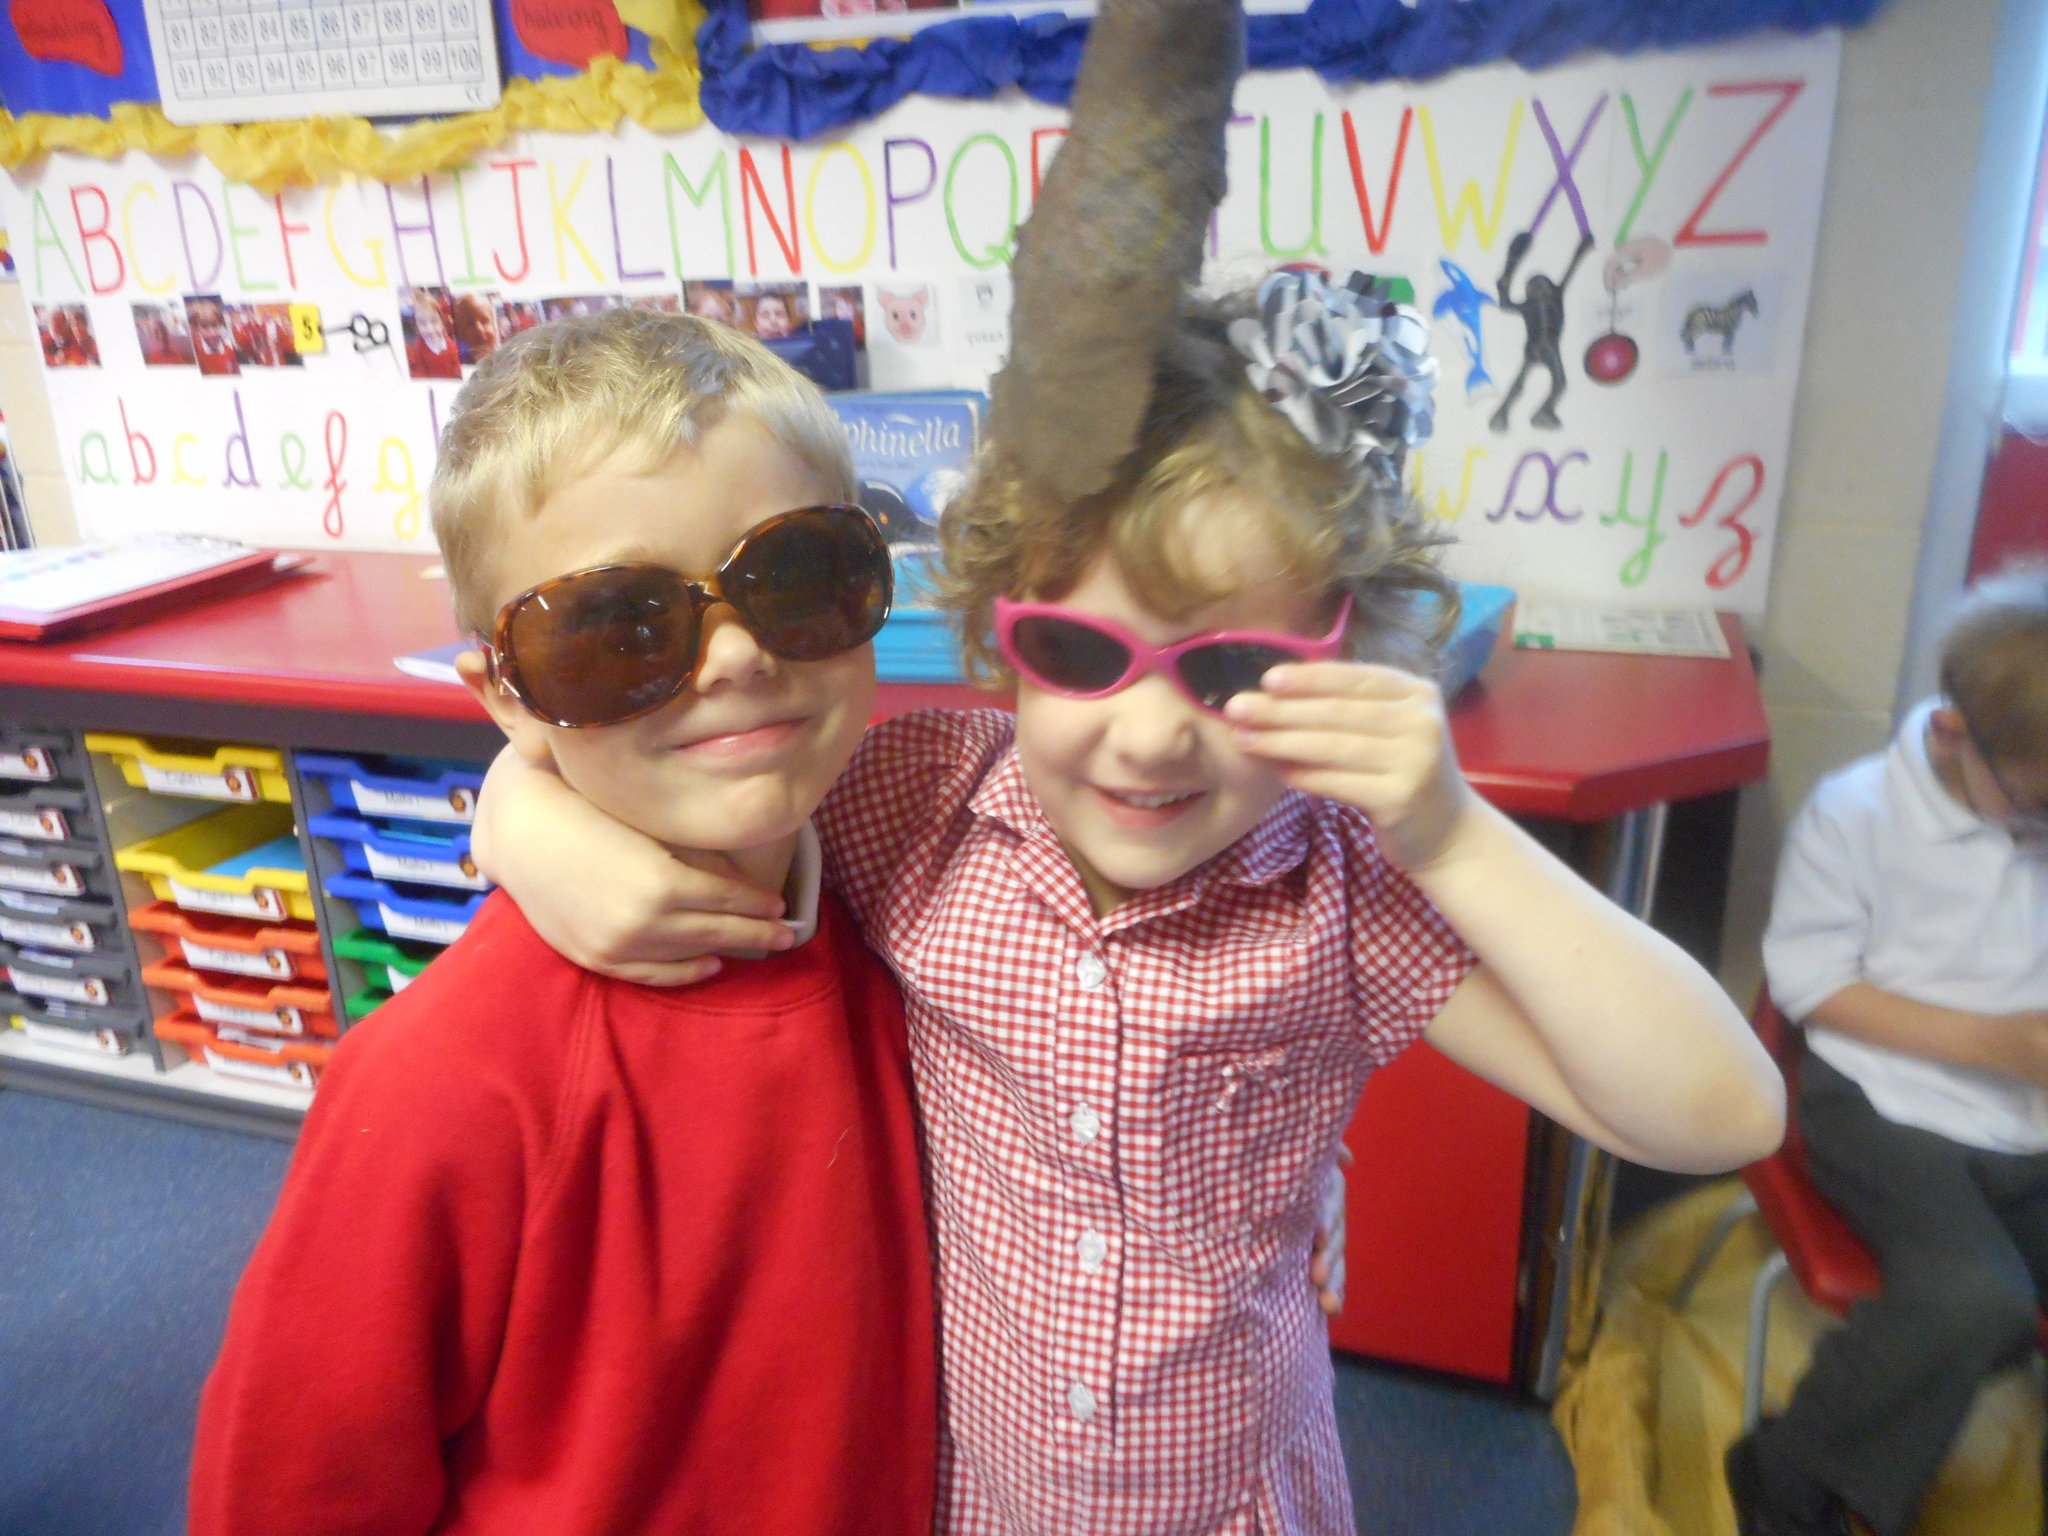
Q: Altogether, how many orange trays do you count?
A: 3